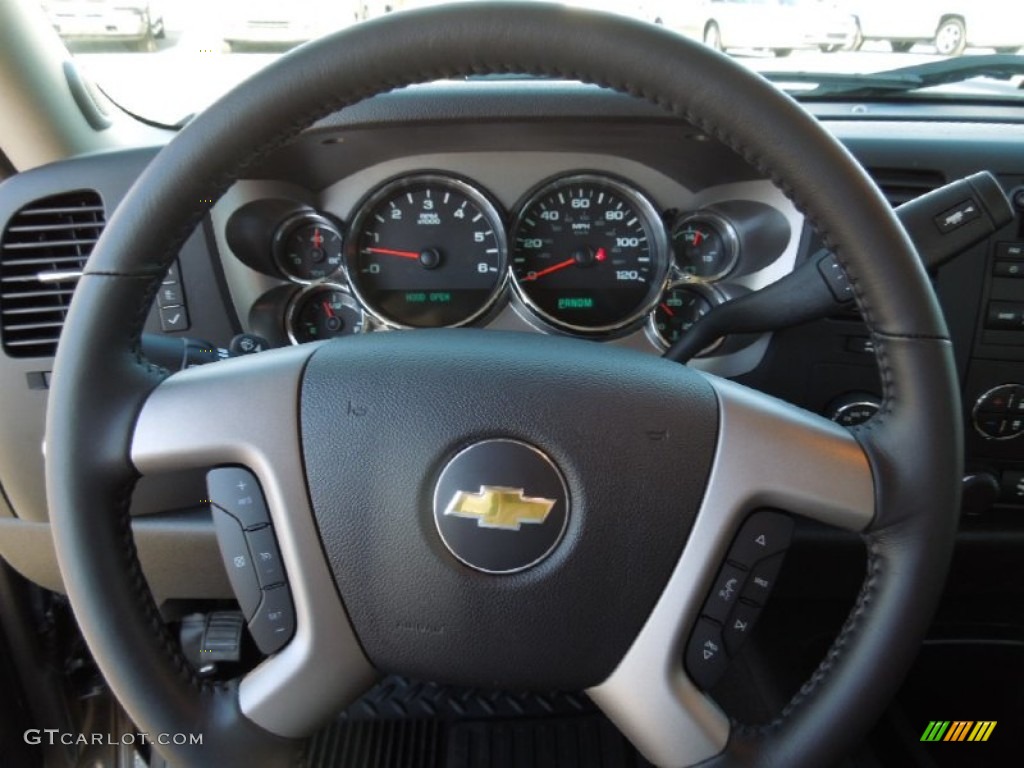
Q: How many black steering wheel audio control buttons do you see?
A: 5